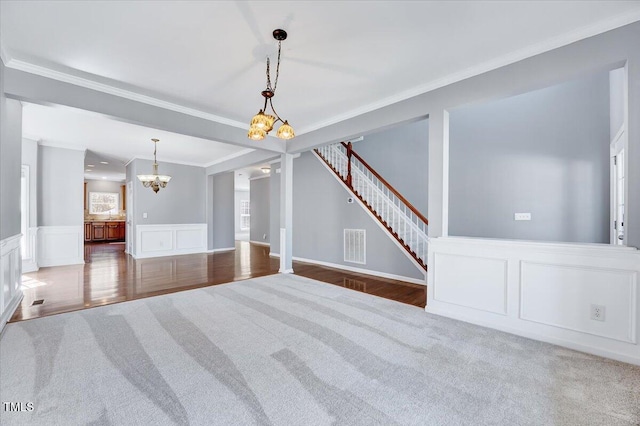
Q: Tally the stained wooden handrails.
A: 1